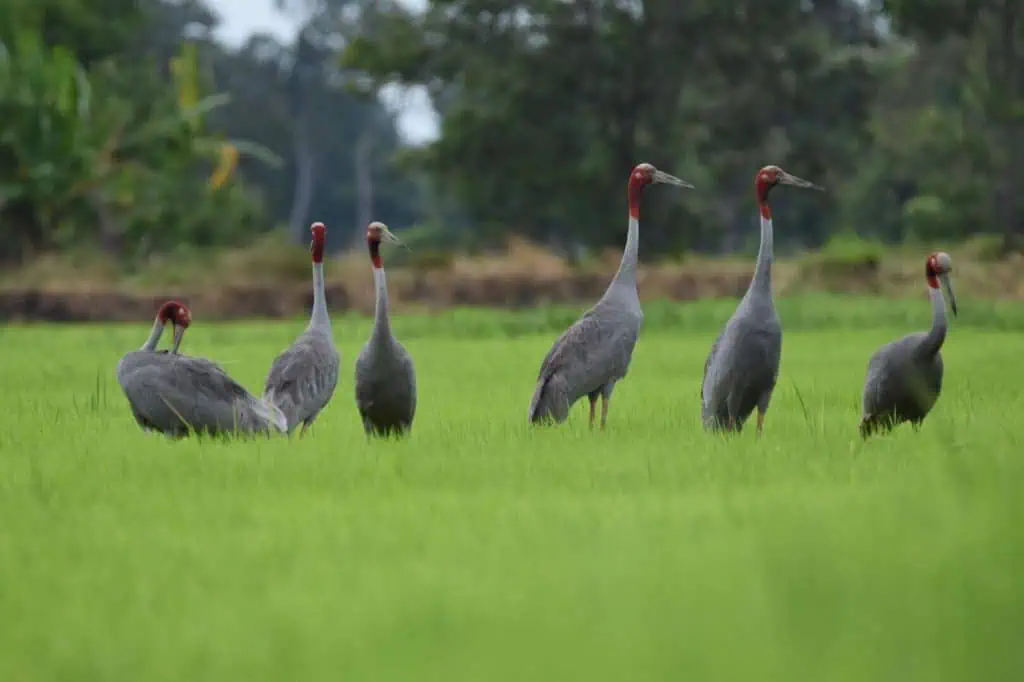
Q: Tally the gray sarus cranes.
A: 6